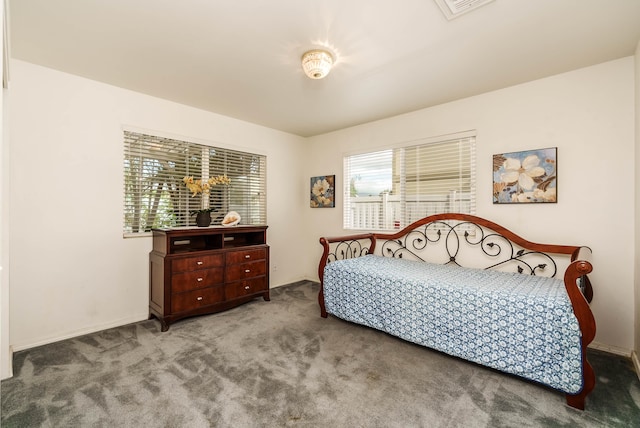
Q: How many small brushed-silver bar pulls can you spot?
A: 6